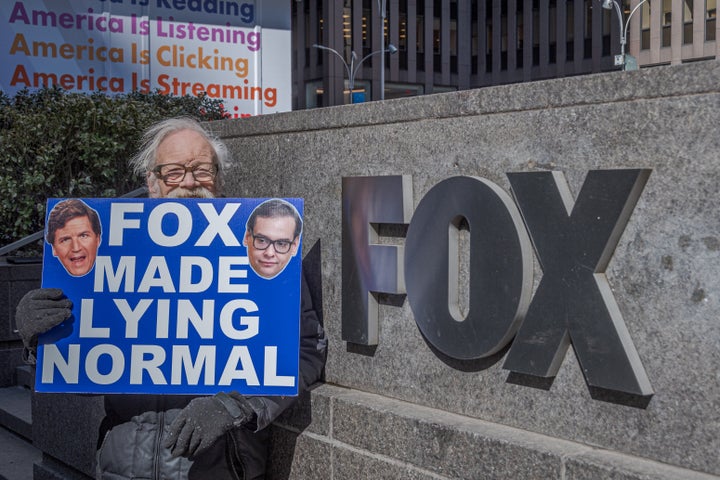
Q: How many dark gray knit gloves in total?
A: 2